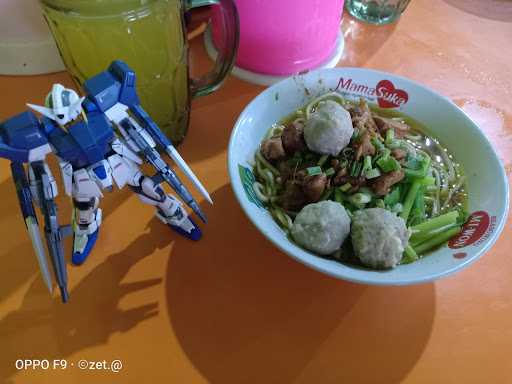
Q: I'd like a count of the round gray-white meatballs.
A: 3